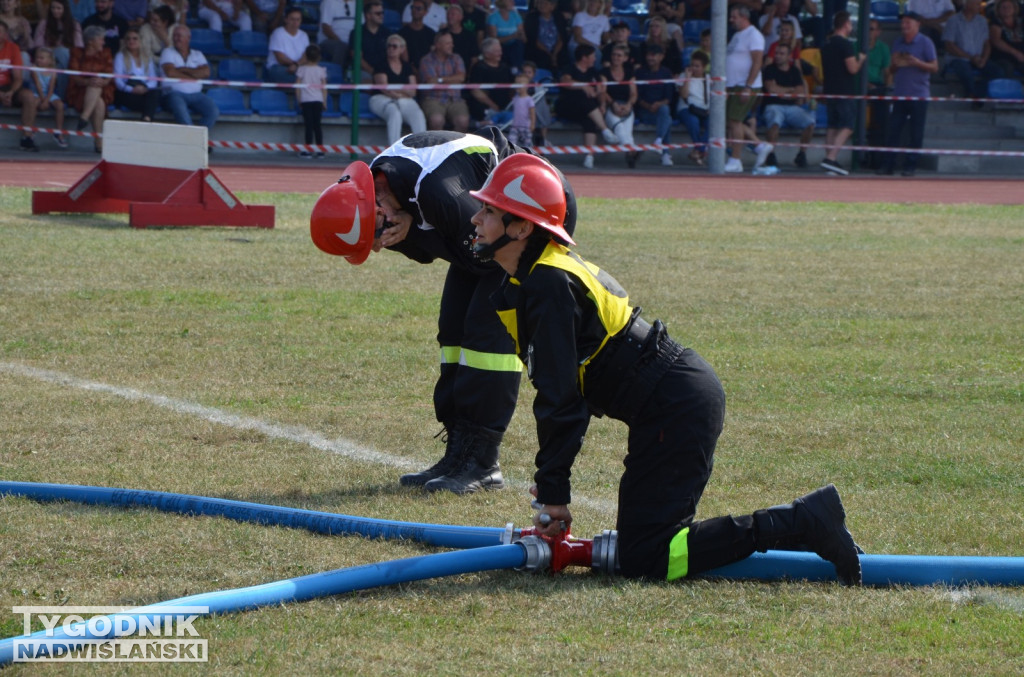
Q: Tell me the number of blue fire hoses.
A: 3